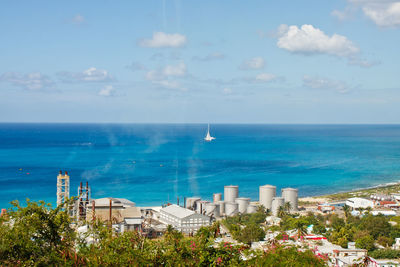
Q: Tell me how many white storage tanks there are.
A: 12